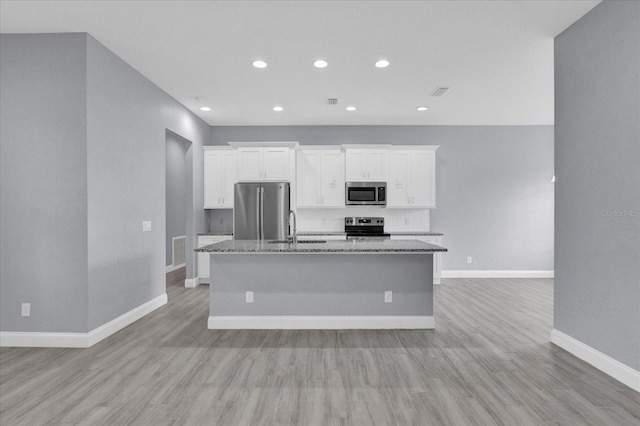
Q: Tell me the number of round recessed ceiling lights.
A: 7